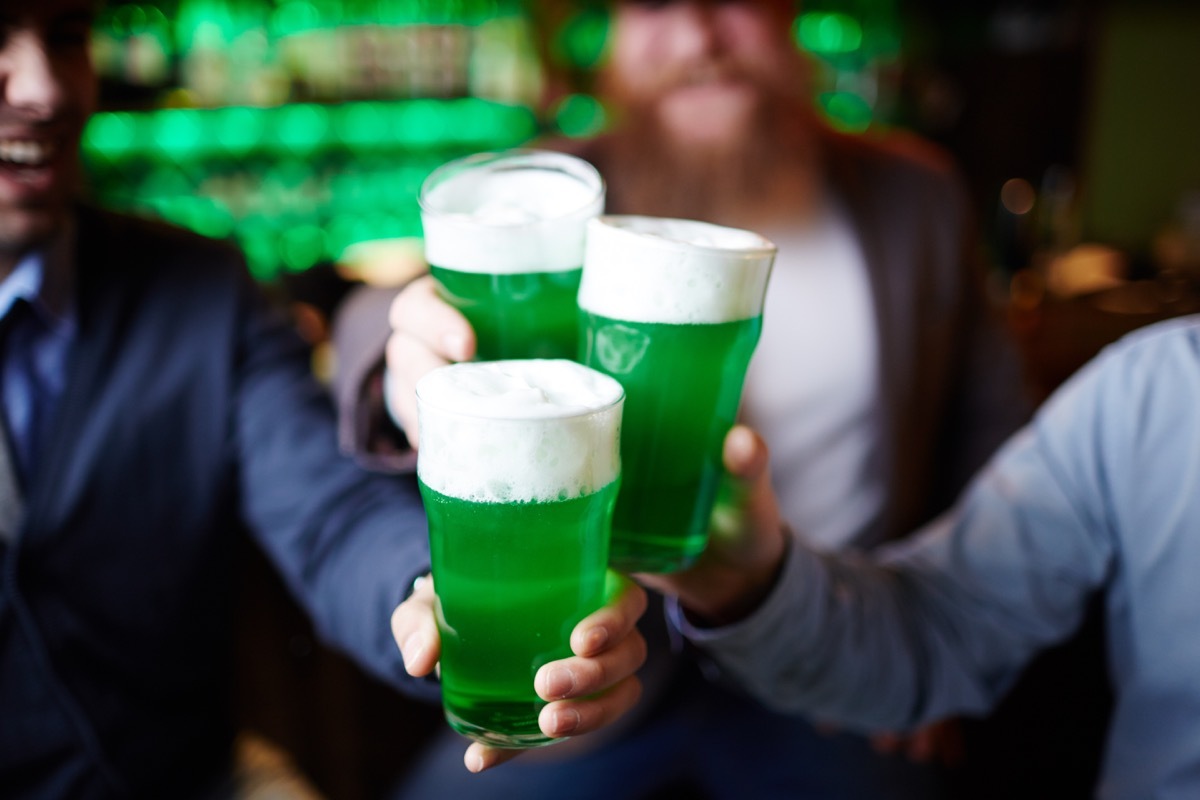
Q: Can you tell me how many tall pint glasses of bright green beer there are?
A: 3